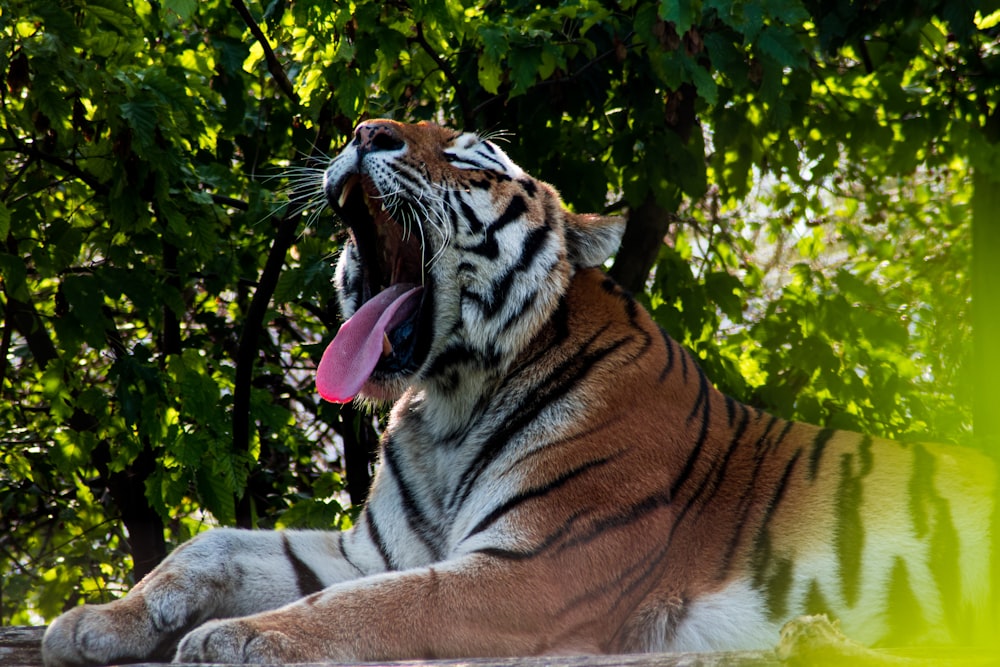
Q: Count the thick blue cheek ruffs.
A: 0